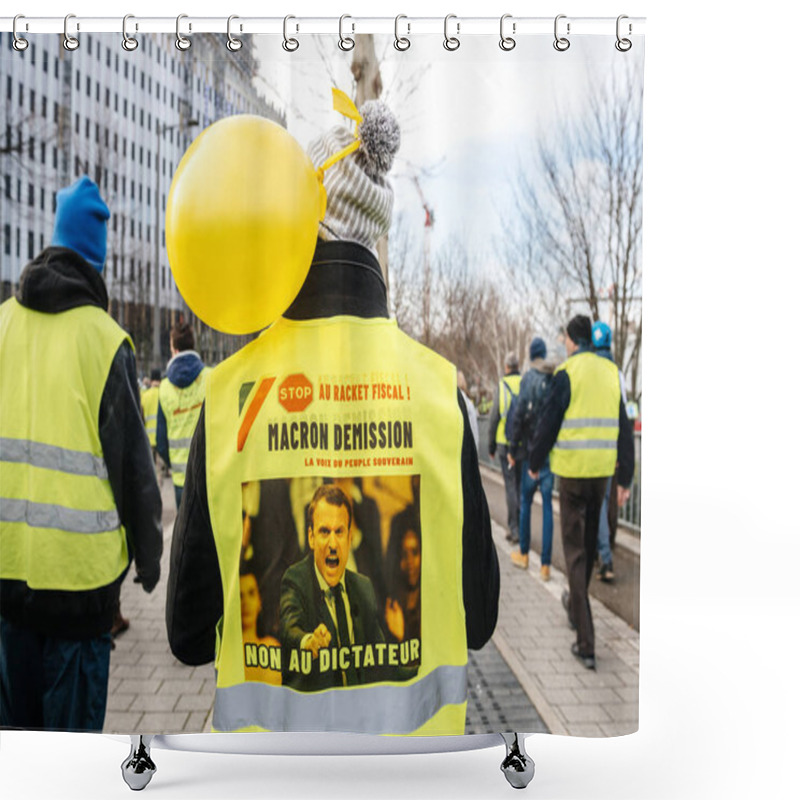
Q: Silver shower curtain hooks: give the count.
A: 12